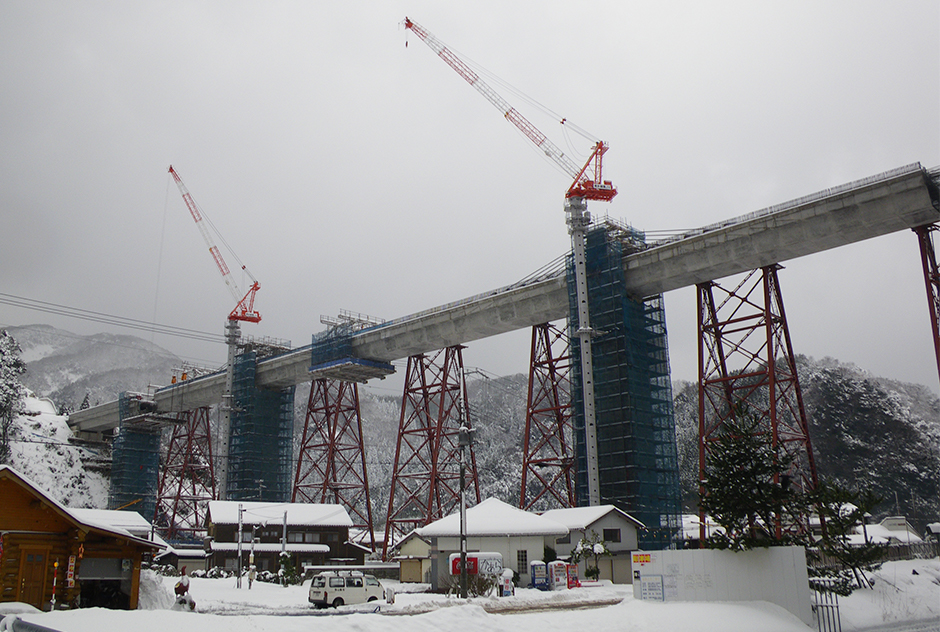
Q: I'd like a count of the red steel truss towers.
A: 6